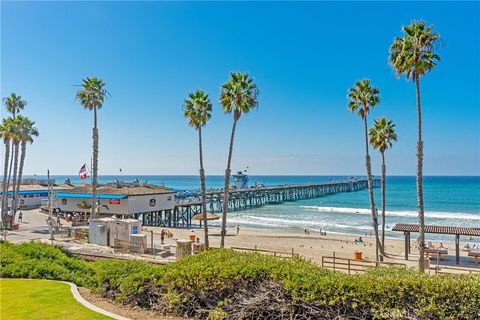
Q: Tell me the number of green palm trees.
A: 10